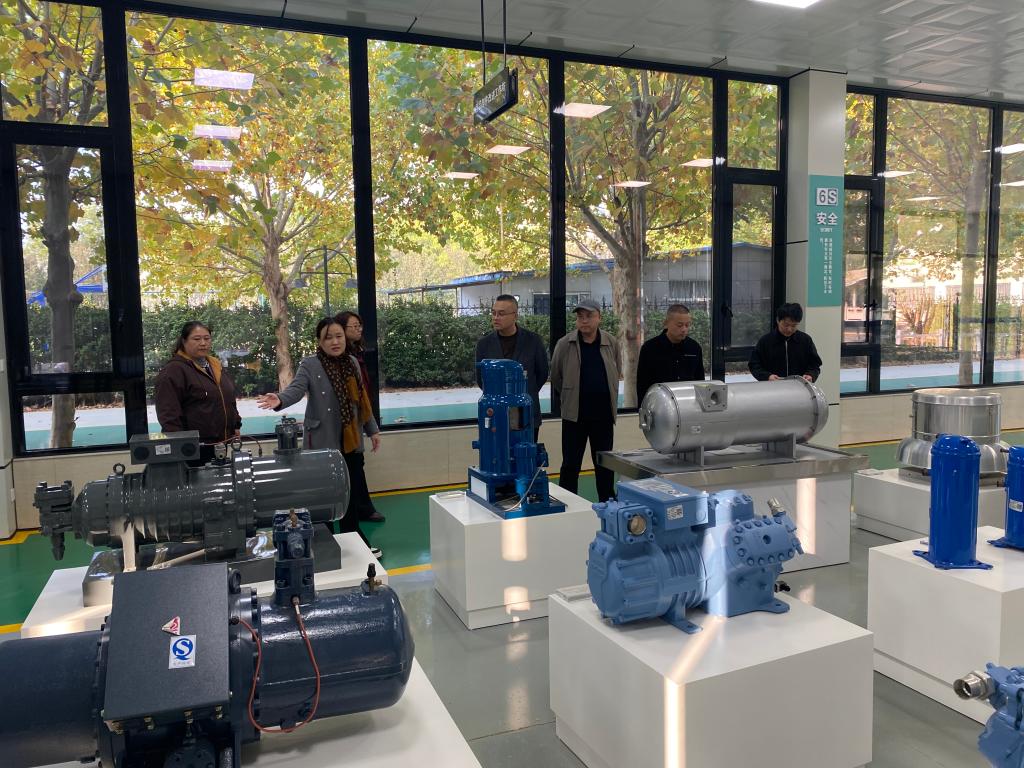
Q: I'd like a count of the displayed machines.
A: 9